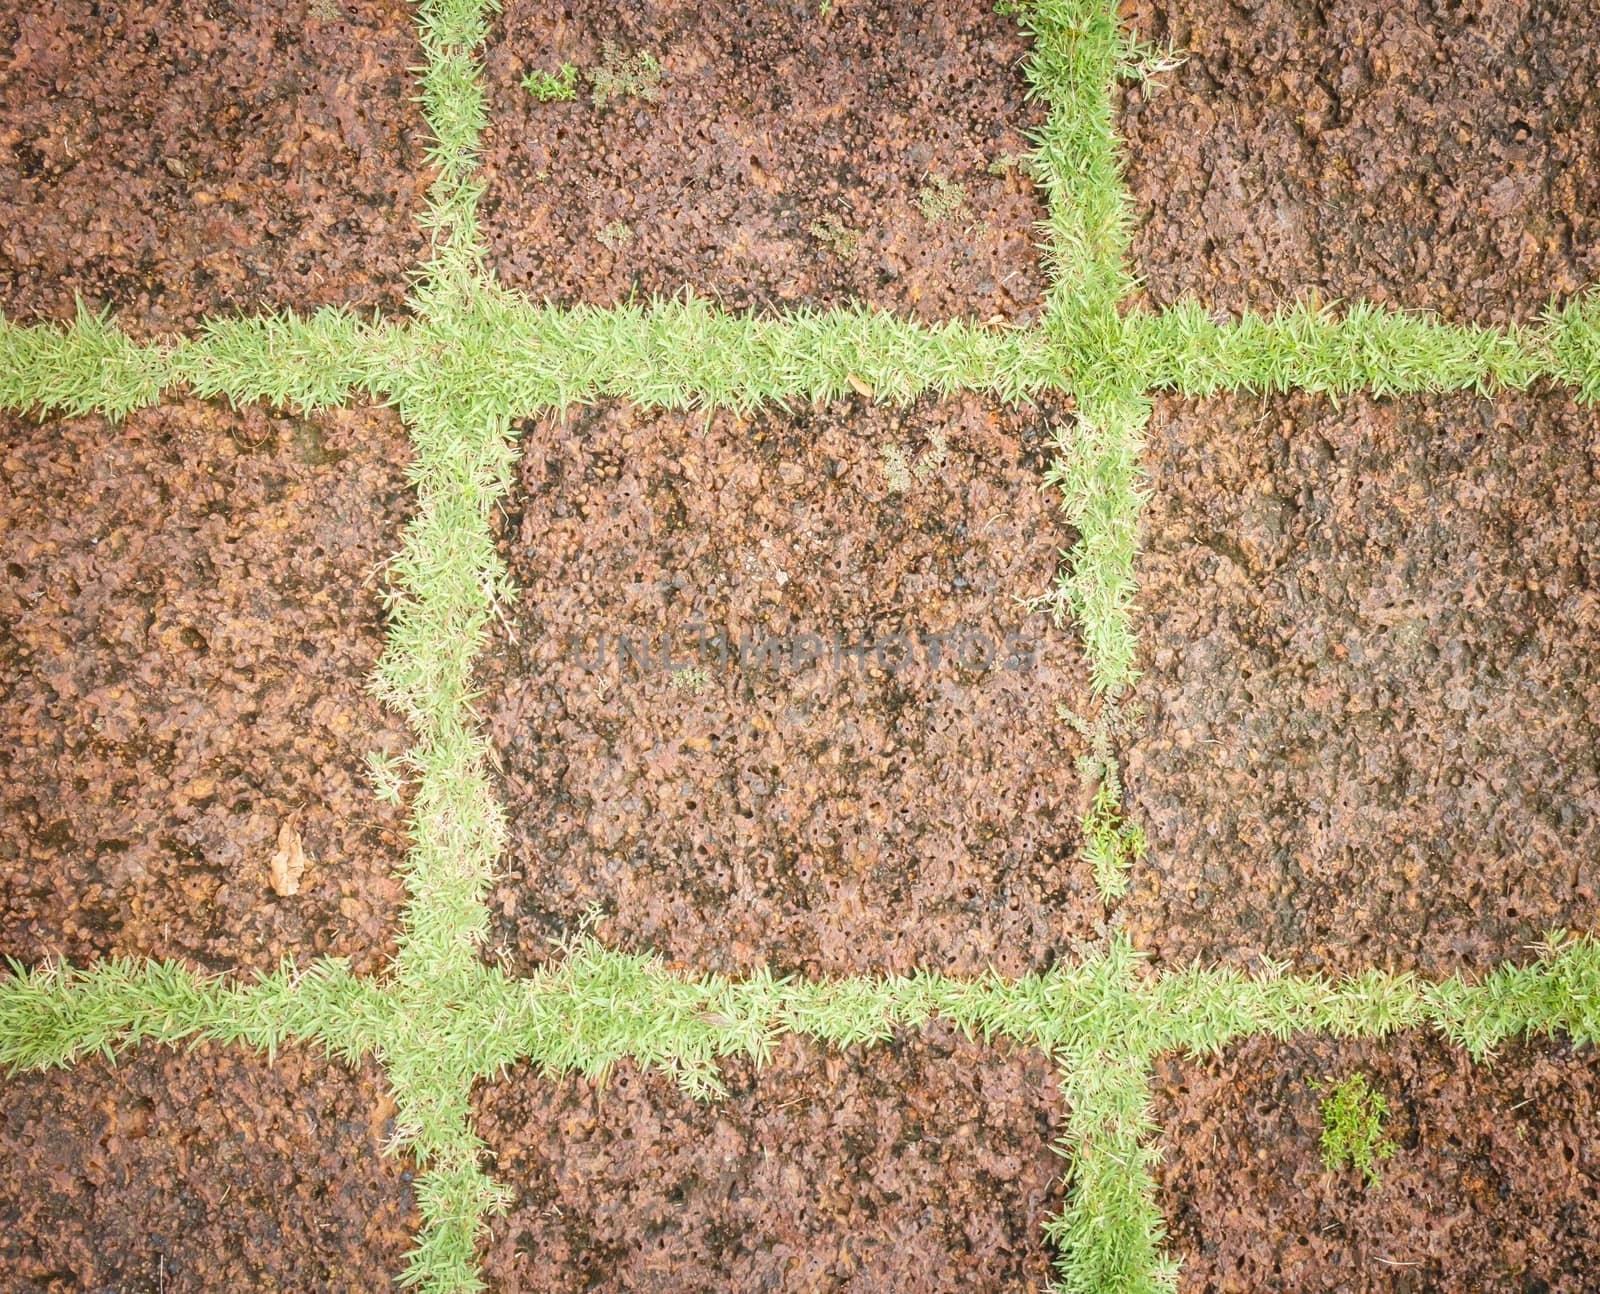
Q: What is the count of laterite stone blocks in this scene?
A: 9